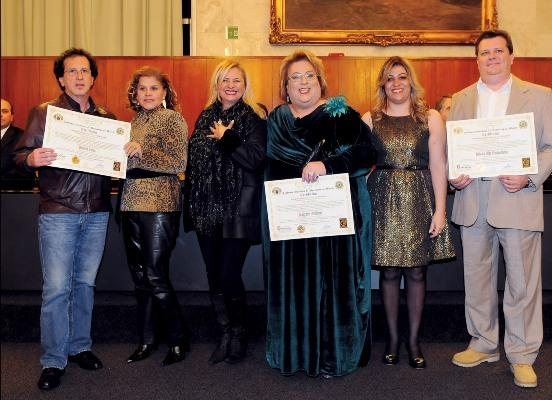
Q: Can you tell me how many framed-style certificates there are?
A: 3